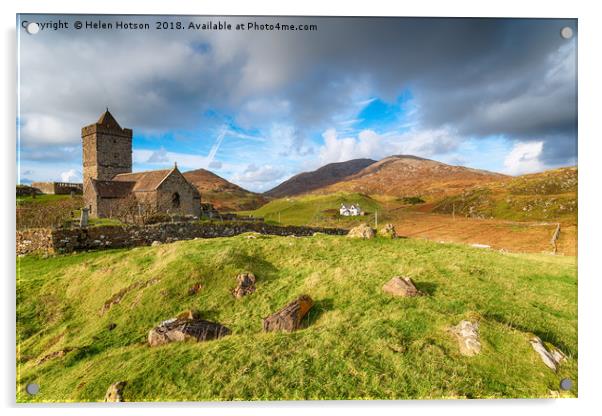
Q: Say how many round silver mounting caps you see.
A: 4